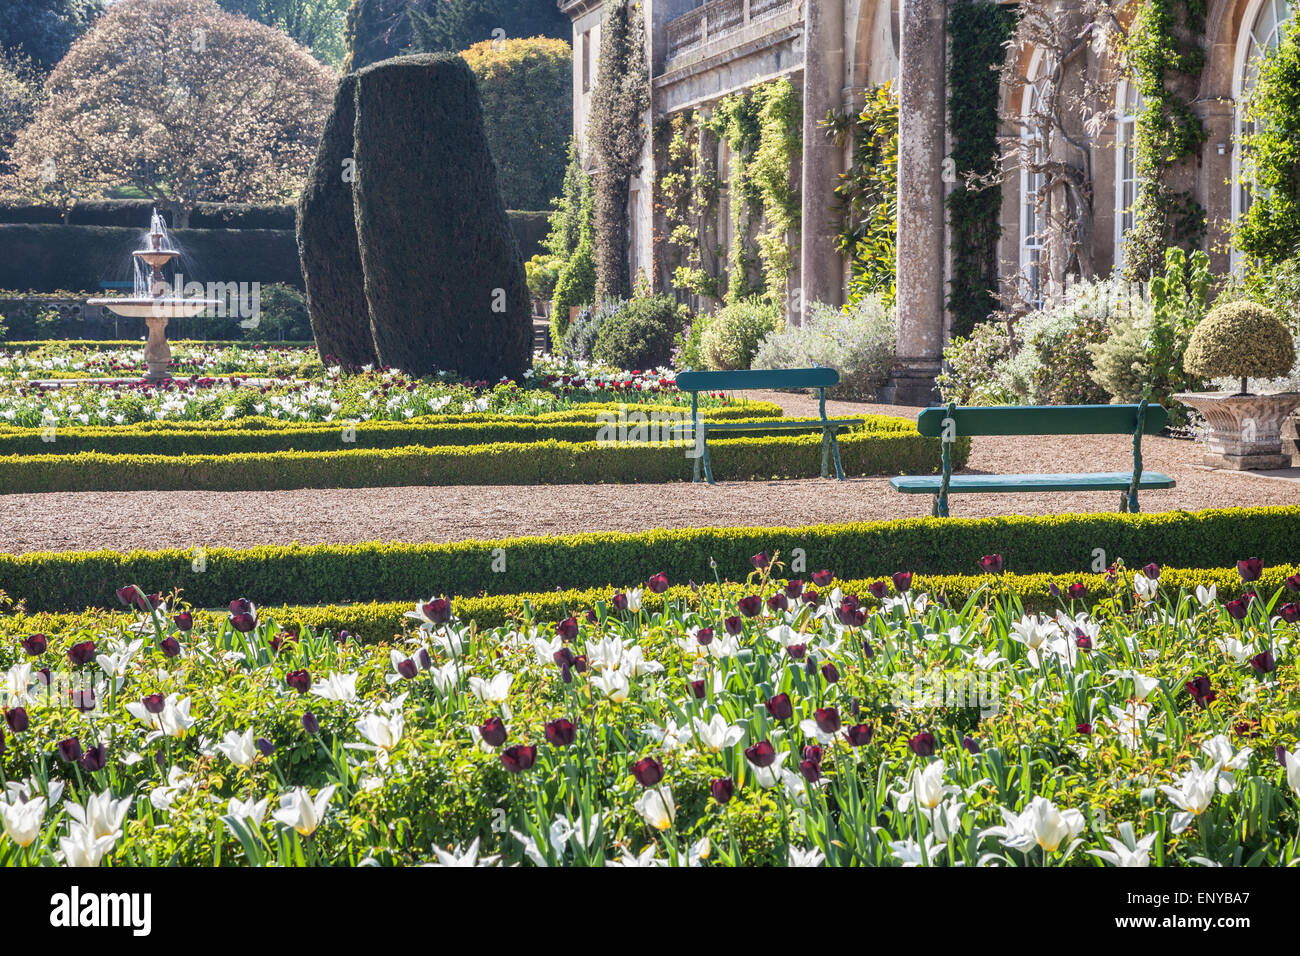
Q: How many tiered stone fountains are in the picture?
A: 1